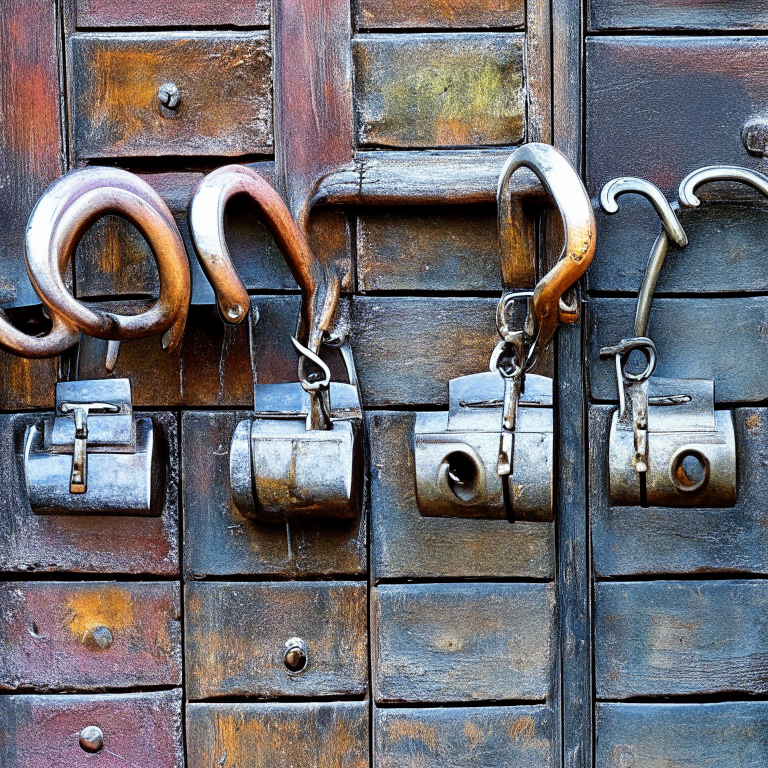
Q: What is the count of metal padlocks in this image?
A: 4